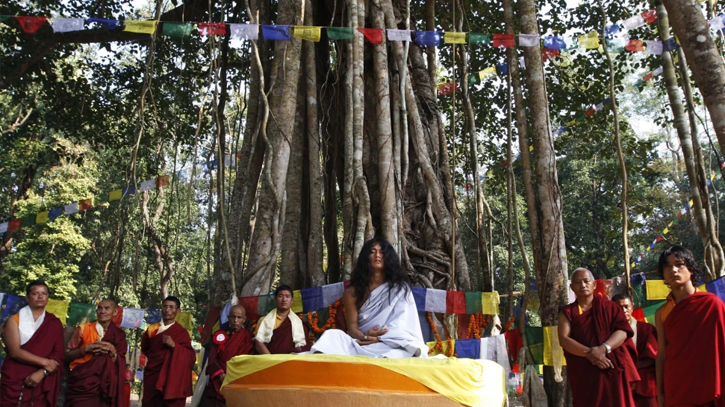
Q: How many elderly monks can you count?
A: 3